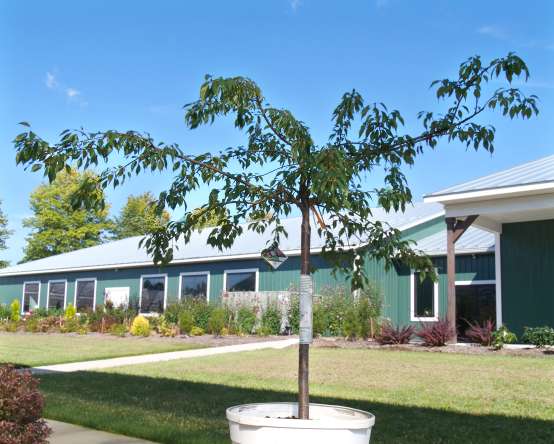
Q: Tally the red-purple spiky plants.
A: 3